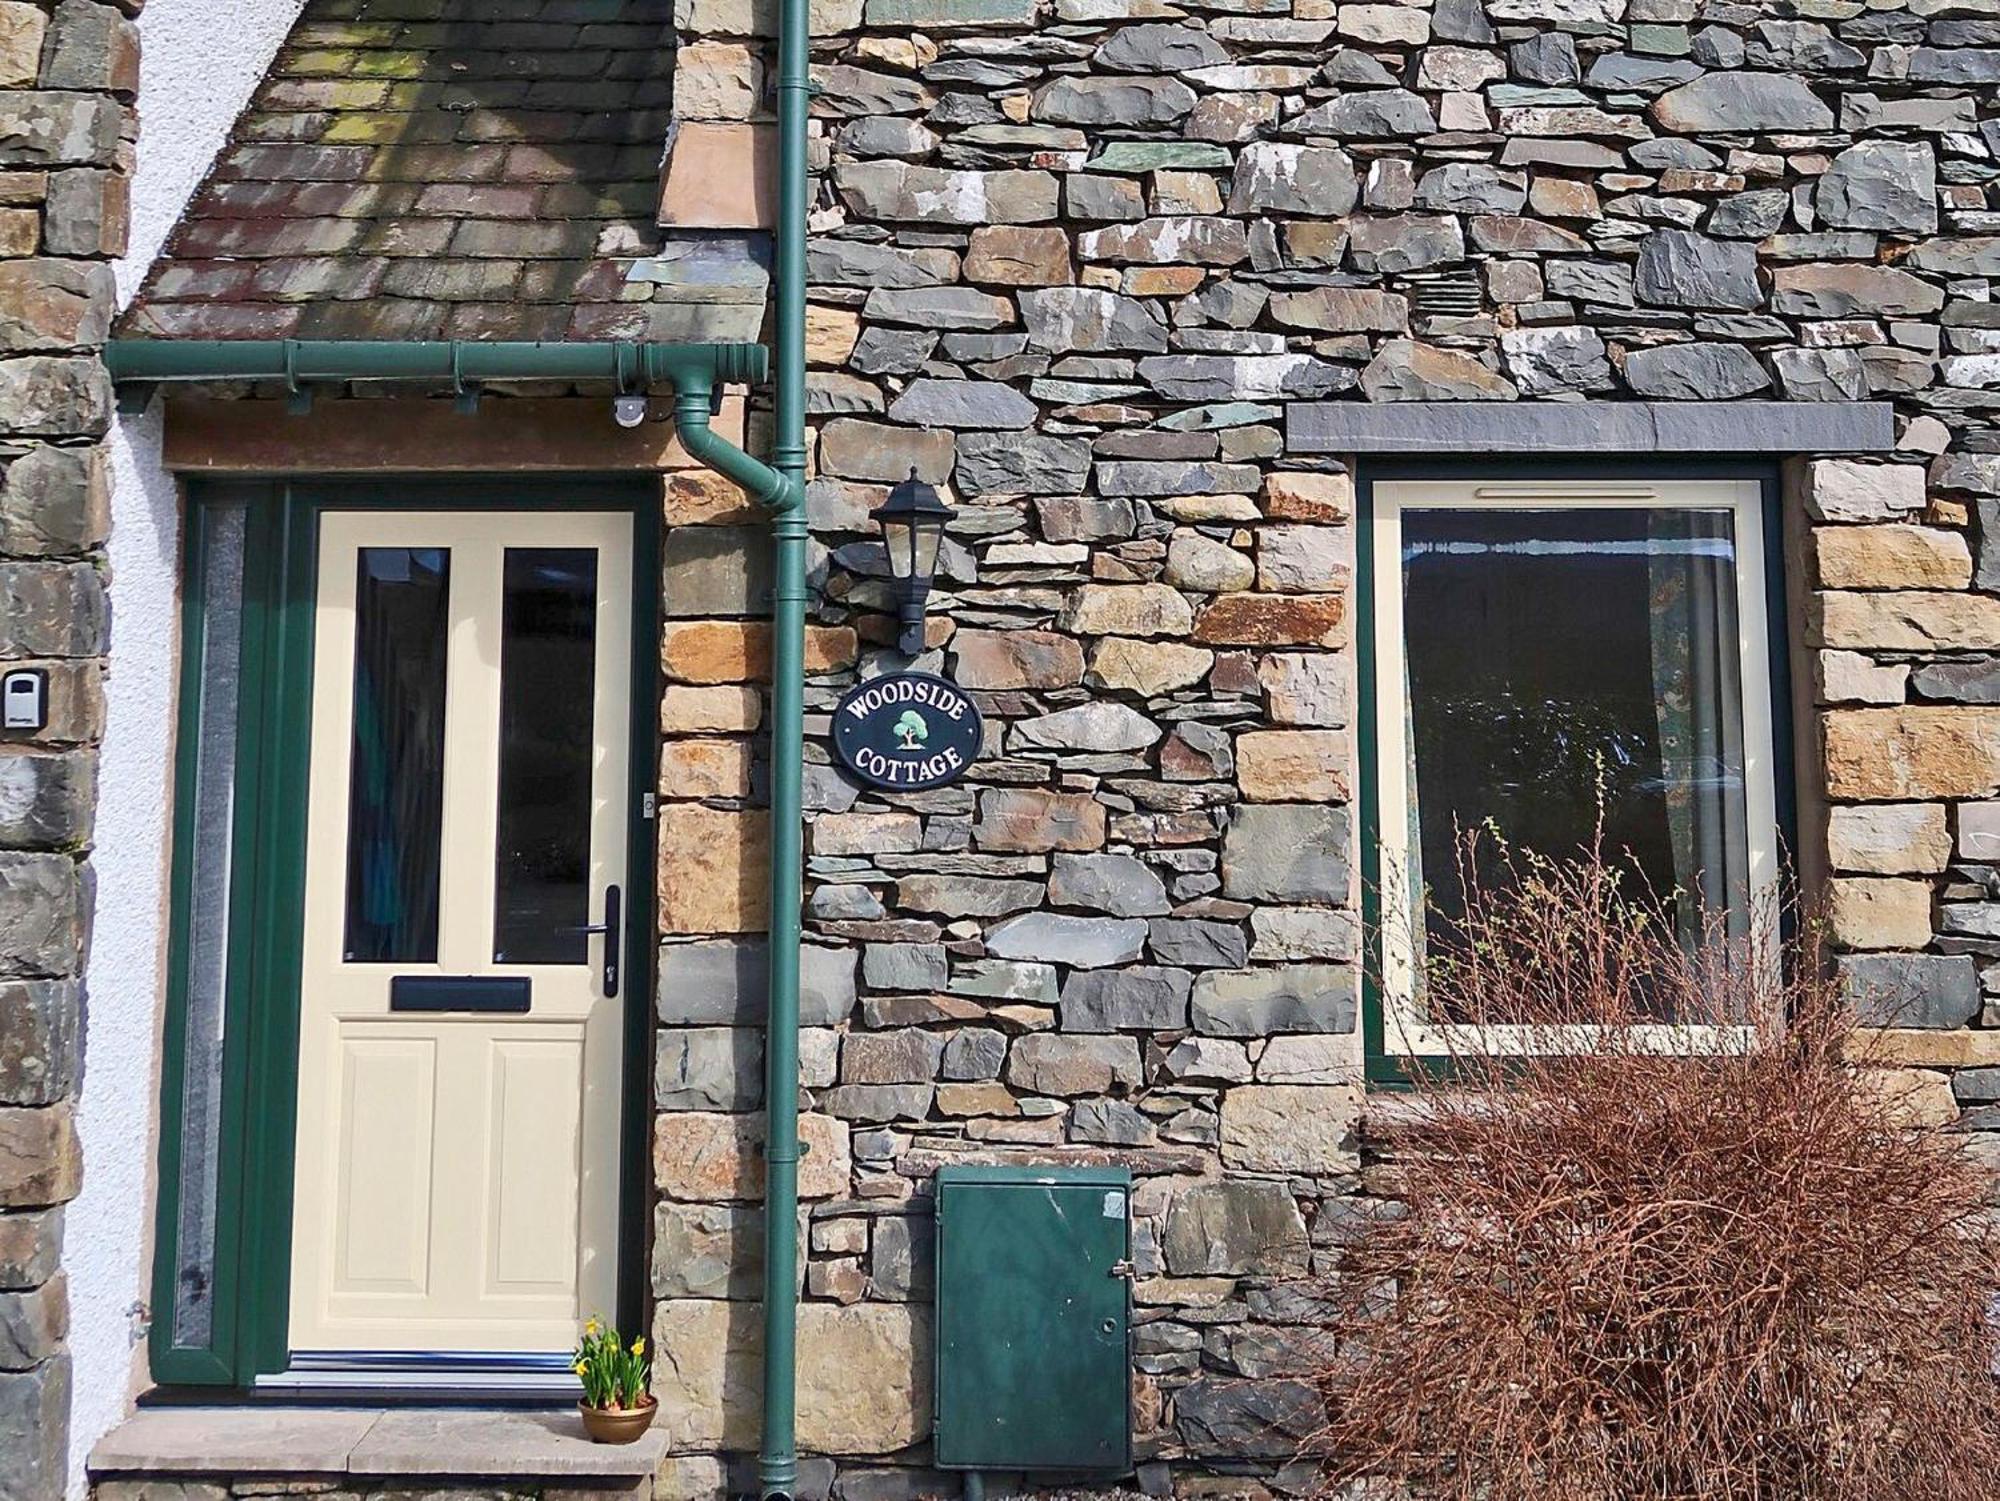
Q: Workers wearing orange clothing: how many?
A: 0